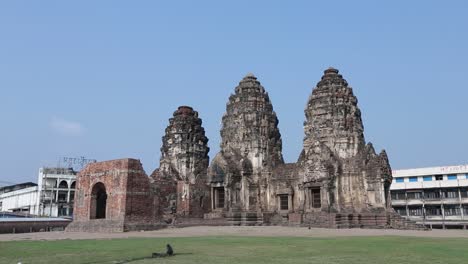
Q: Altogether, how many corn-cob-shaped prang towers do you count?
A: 3